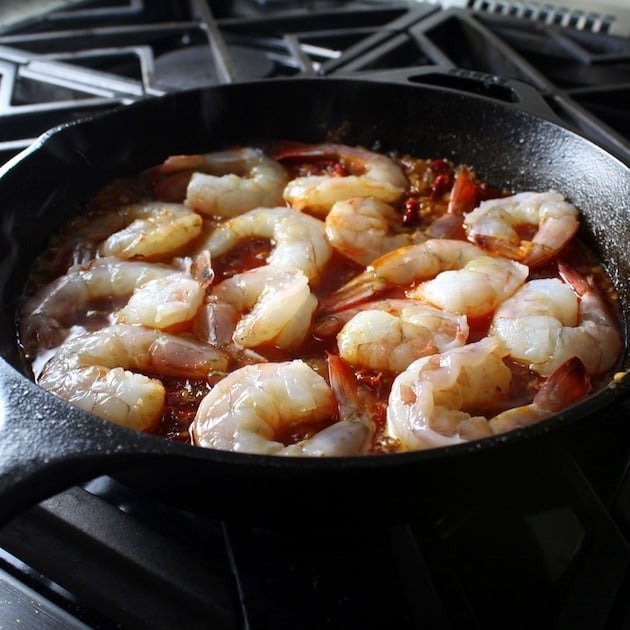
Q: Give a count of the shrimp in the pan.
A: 14